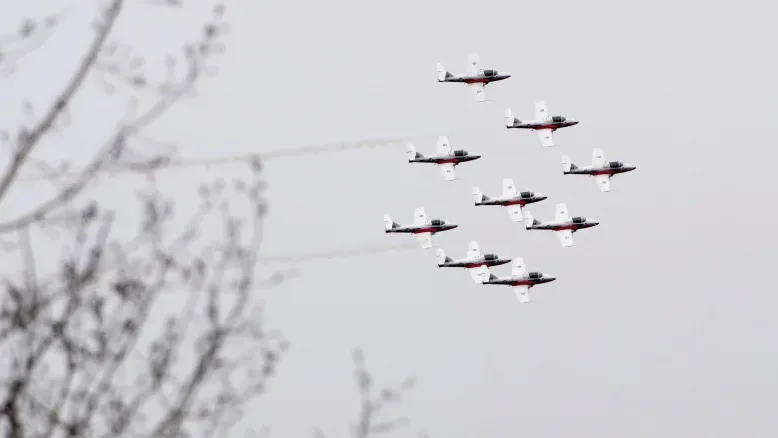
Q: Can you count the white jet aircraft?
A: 9